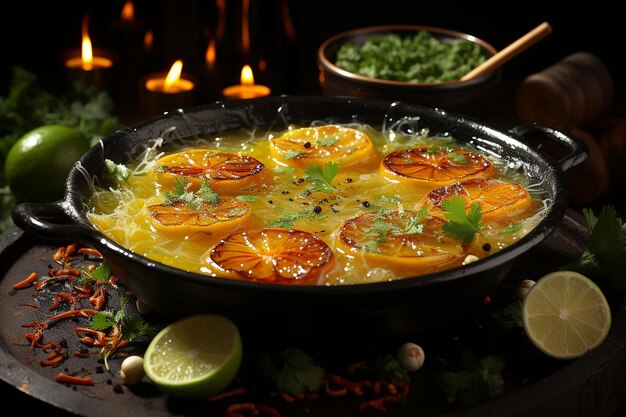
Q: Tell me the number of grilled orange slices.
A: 7